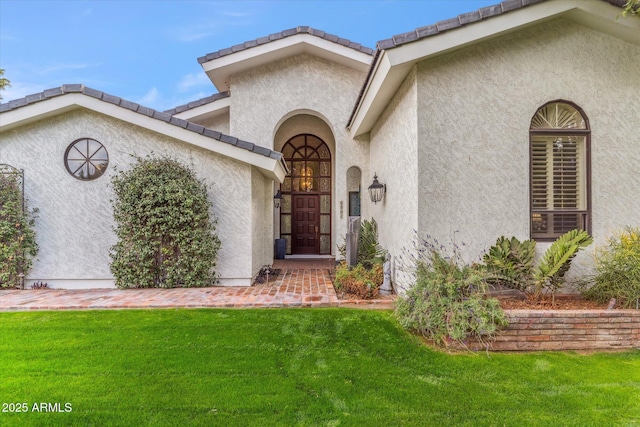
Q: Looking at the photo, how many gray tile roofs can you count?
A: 4